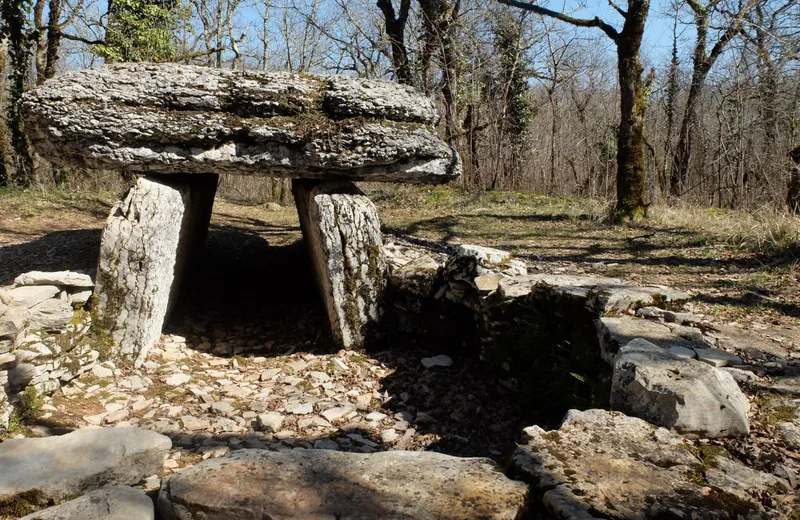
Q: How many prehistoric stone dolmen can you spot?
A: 1